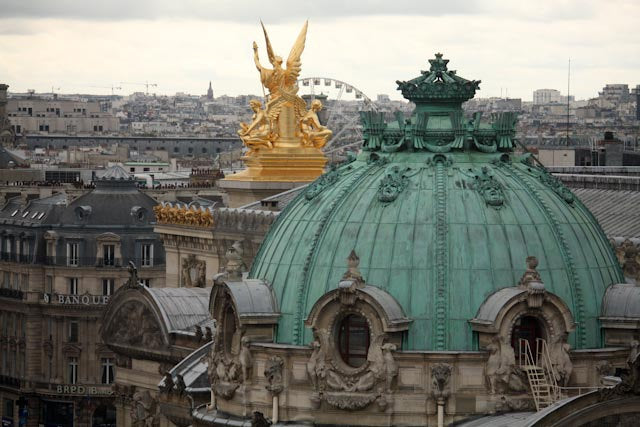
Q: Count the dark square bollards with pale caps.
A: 0